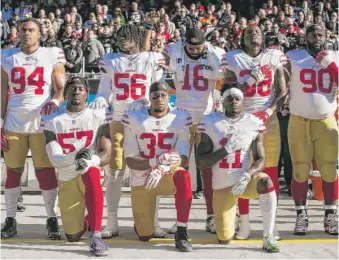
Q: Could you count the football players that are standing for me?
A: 5